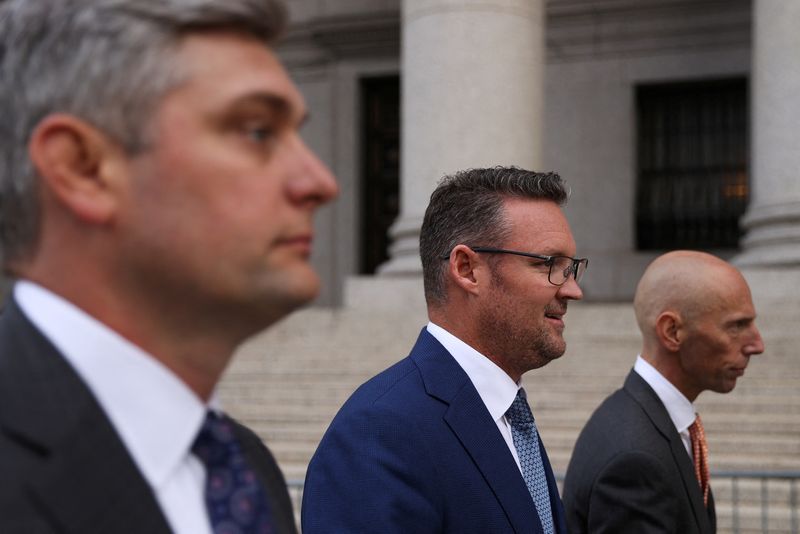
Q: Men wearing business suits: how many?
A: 3